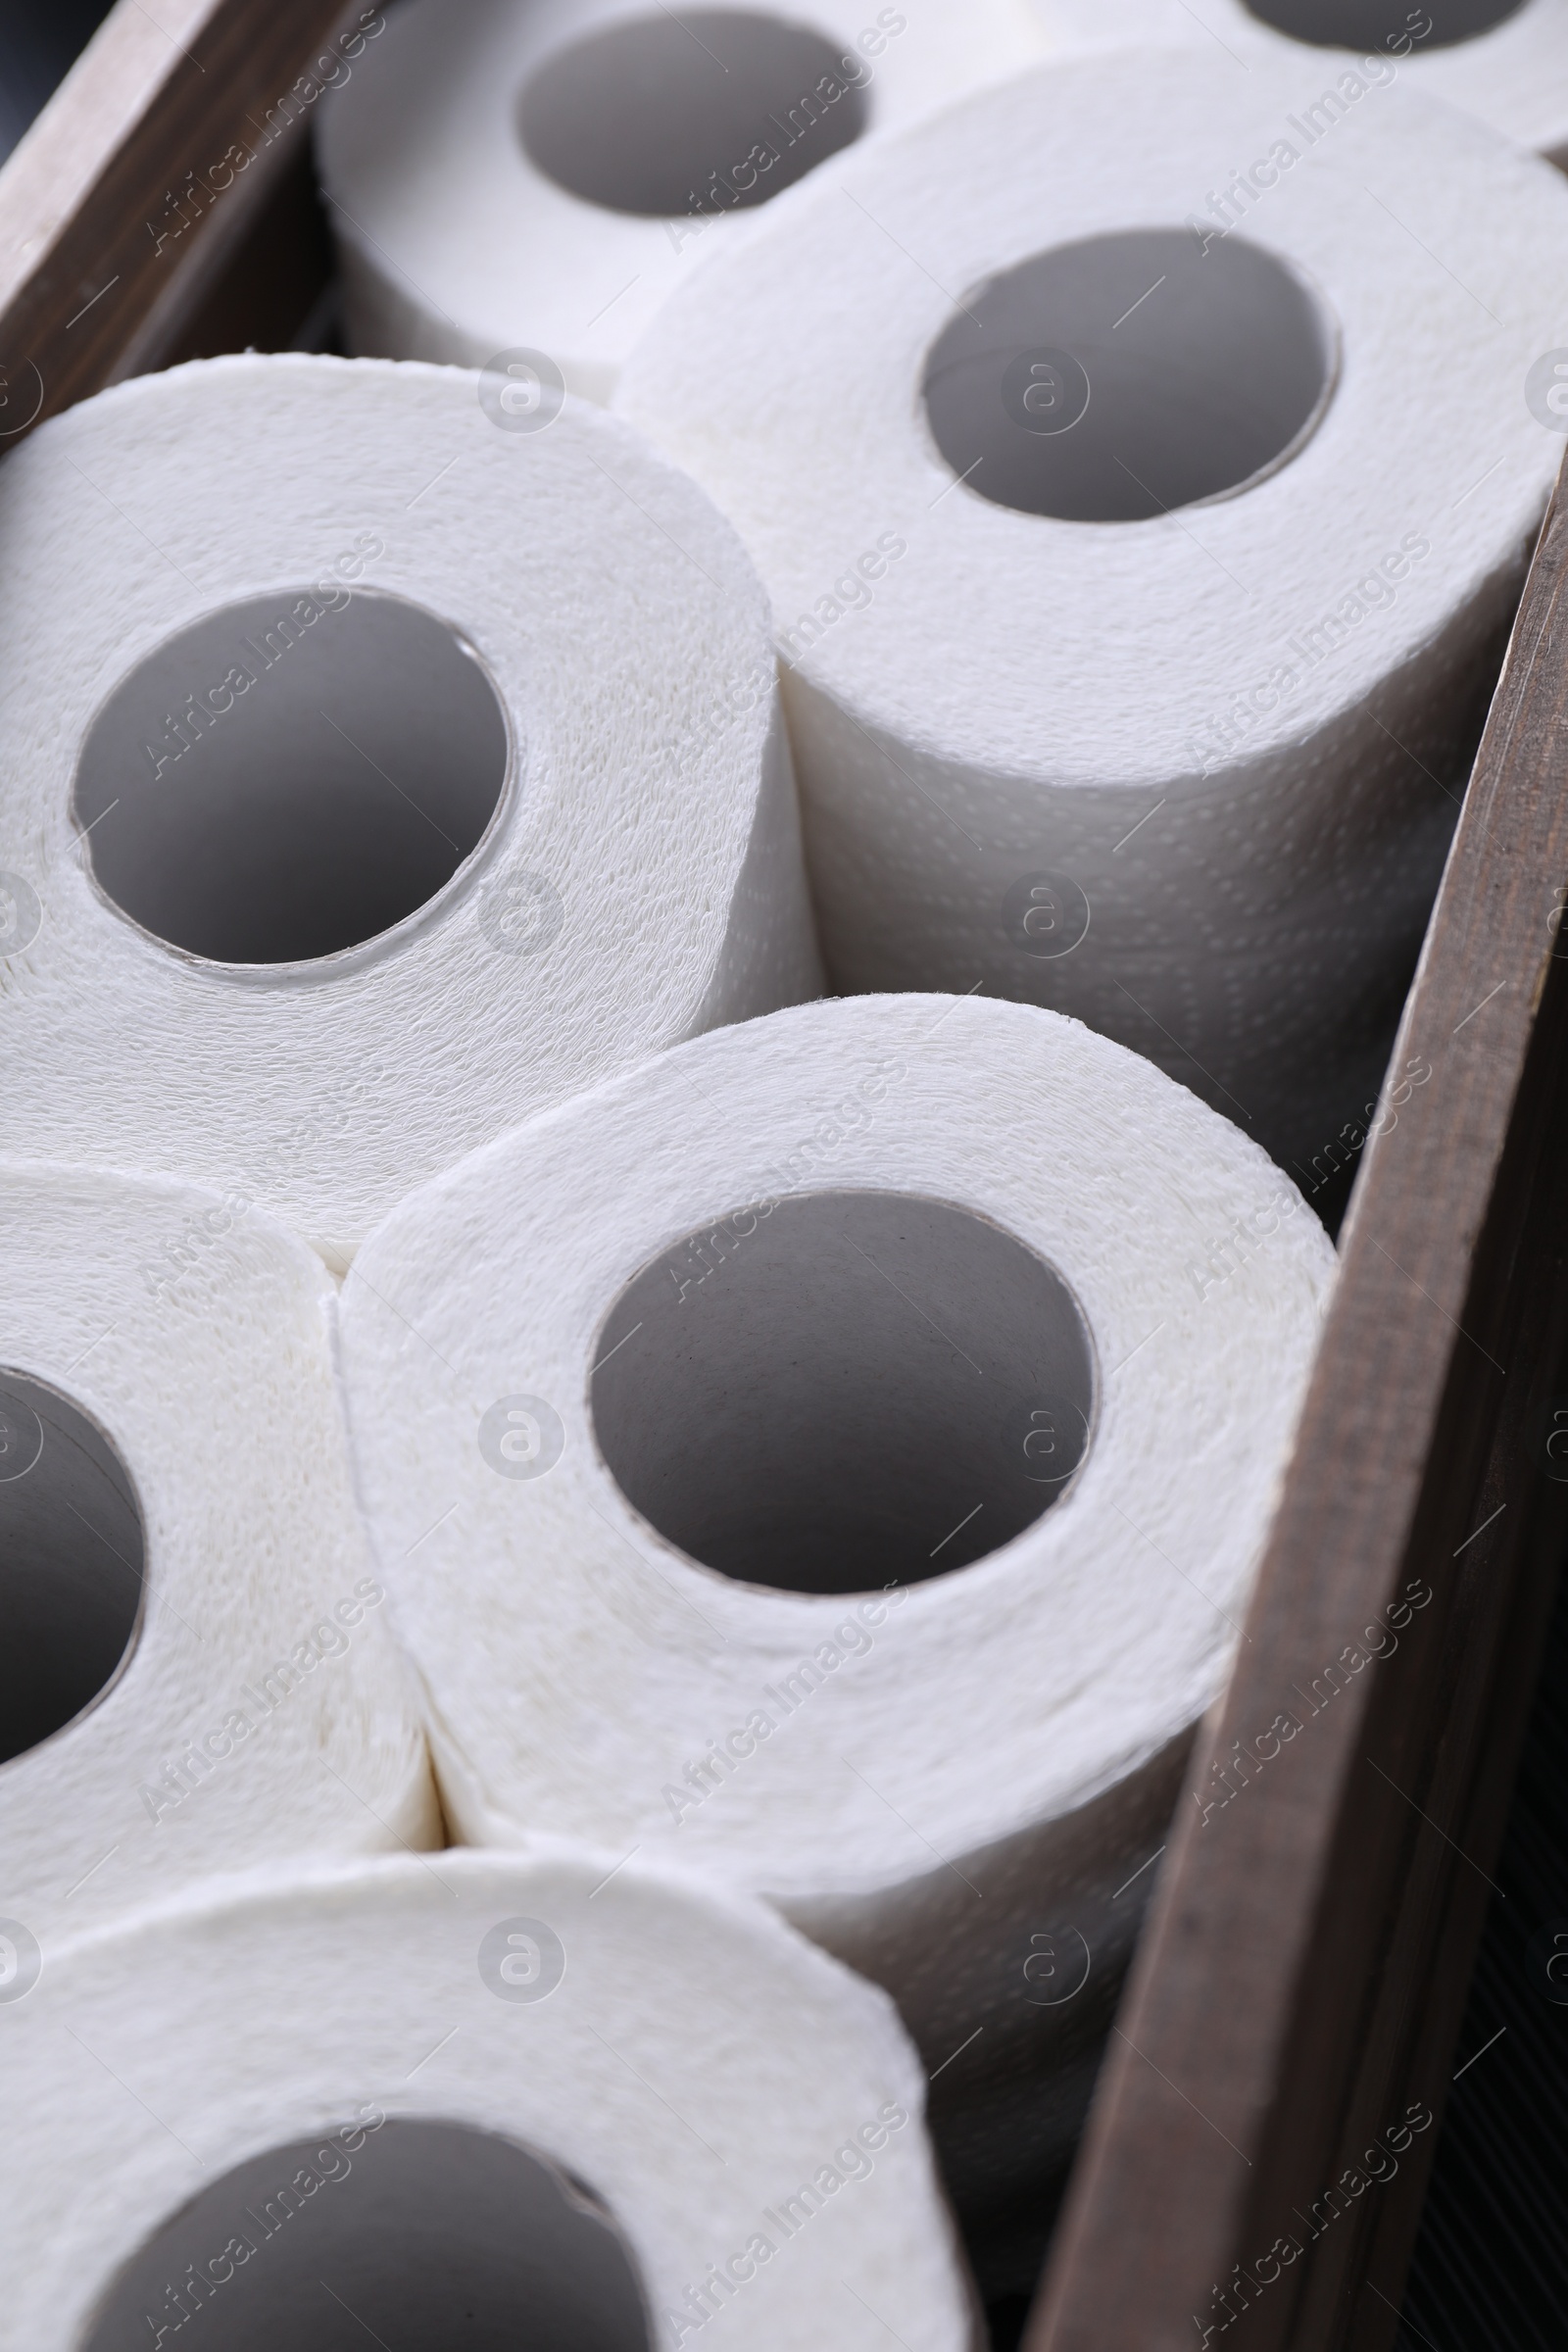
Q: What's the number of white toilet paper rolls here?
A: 7